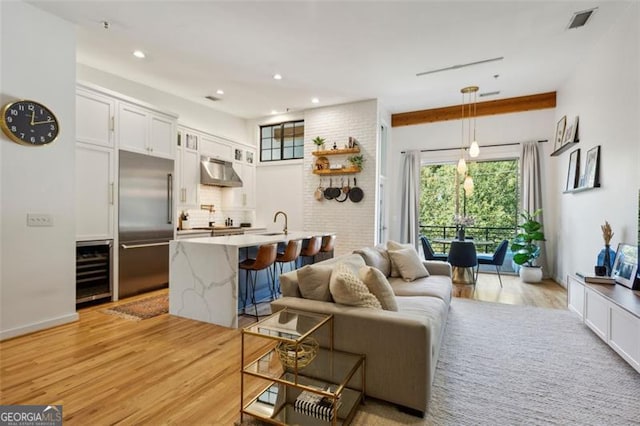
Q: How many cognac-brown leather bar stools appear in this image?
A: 4